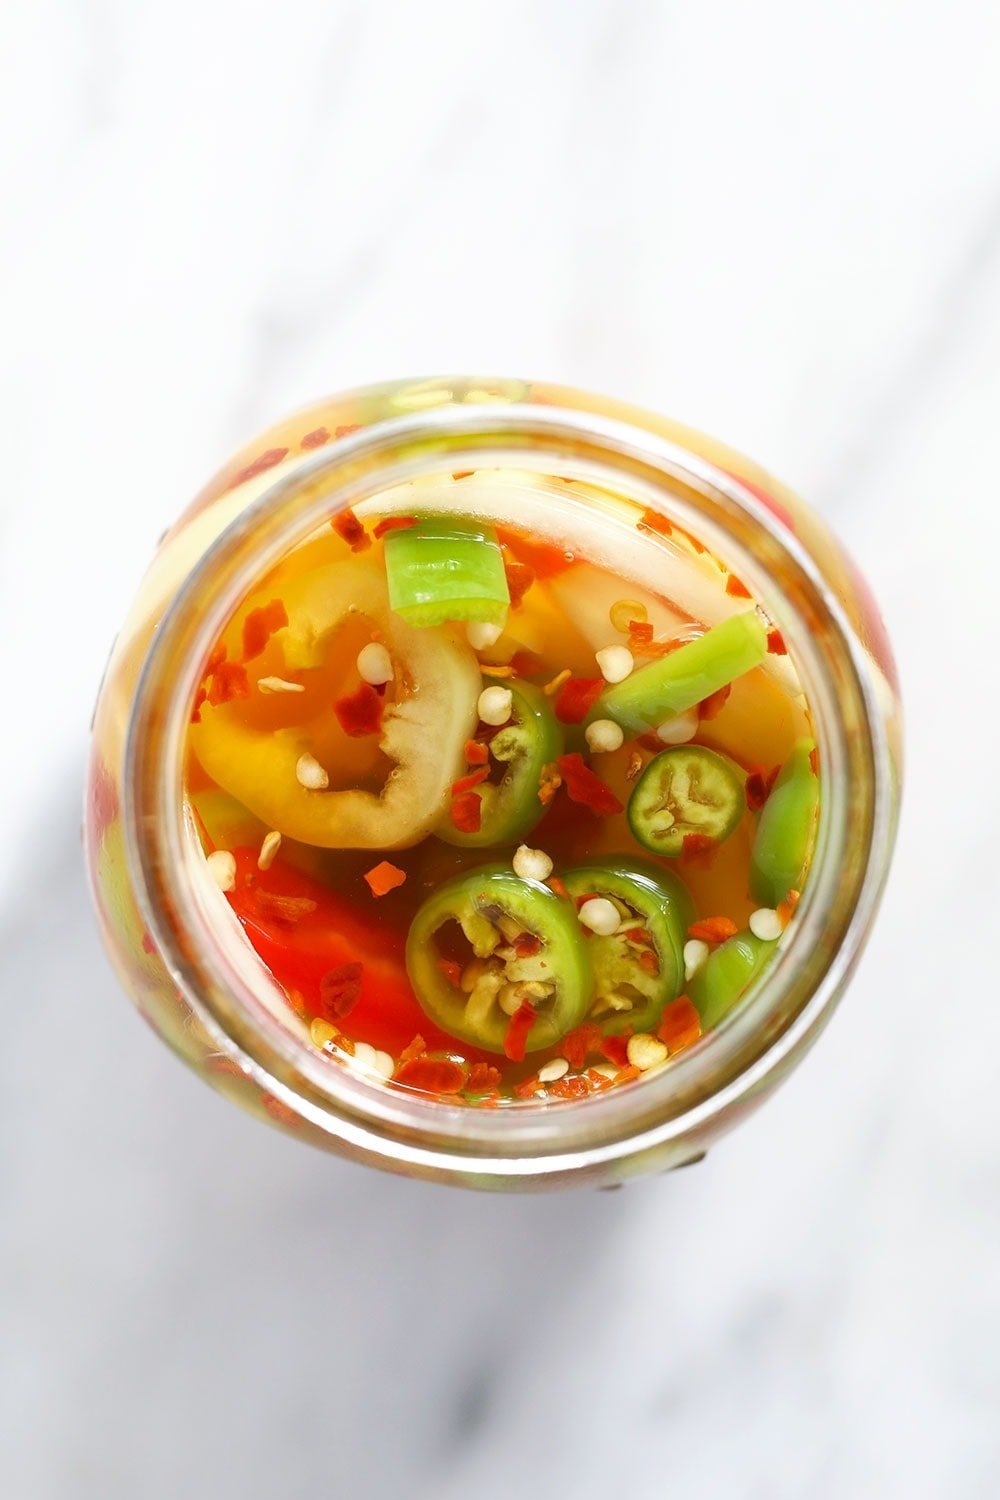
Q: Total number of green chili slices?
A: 4